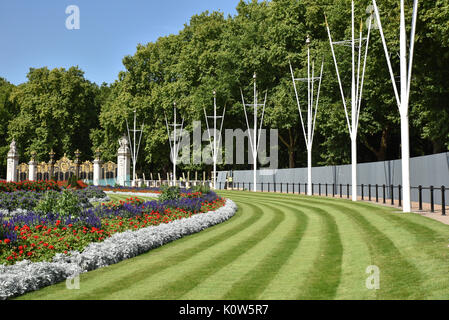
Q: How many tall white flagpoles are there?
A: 7